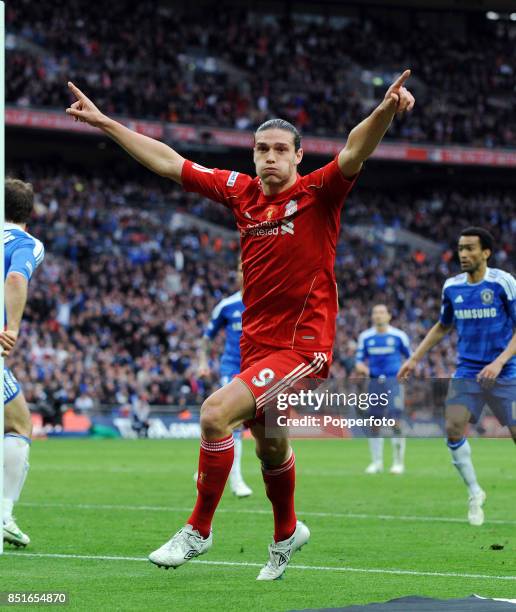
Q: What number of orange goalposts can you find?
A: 0